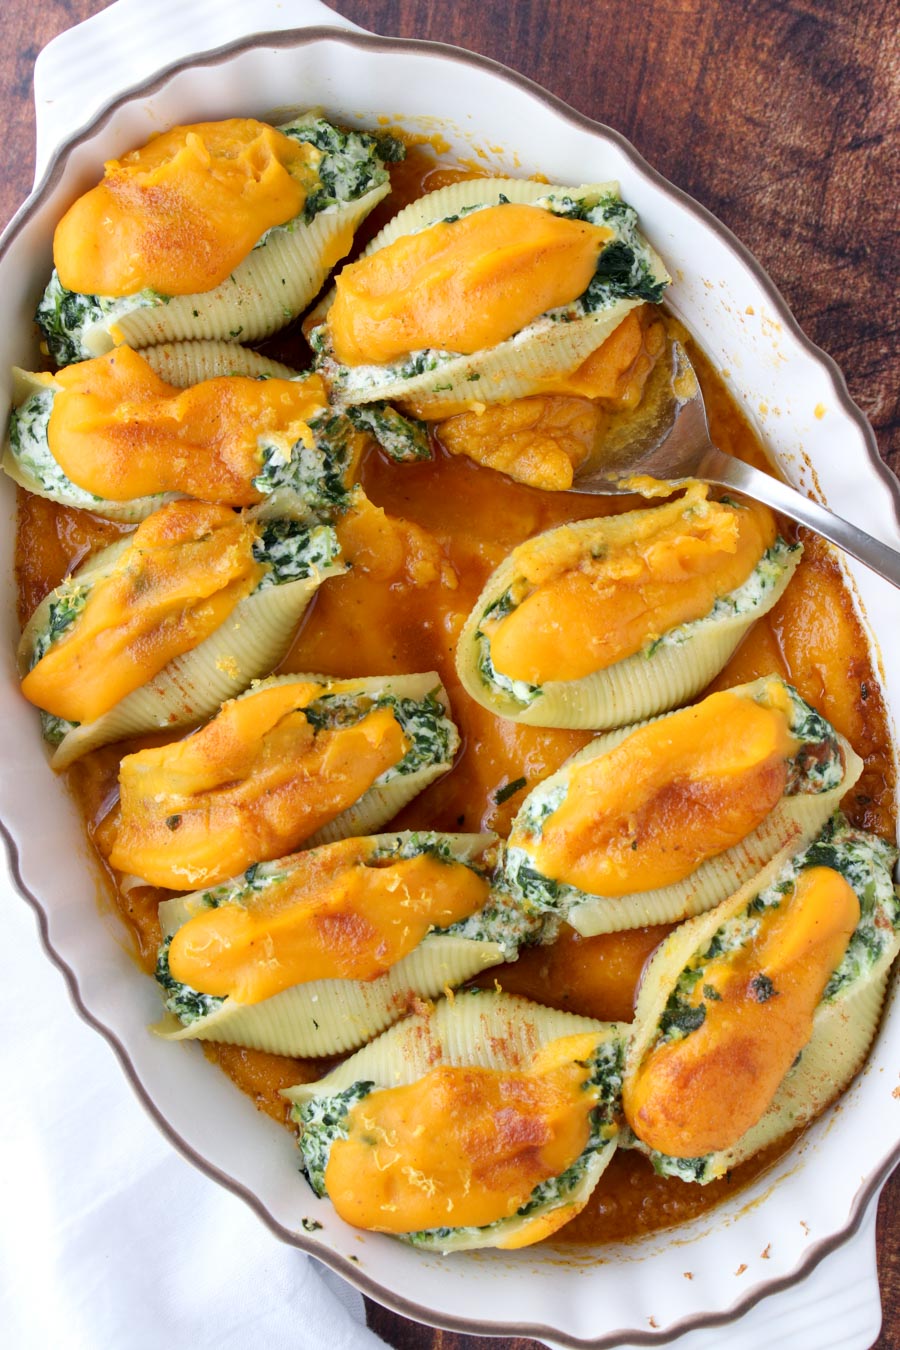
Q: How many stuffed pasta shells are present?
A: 10